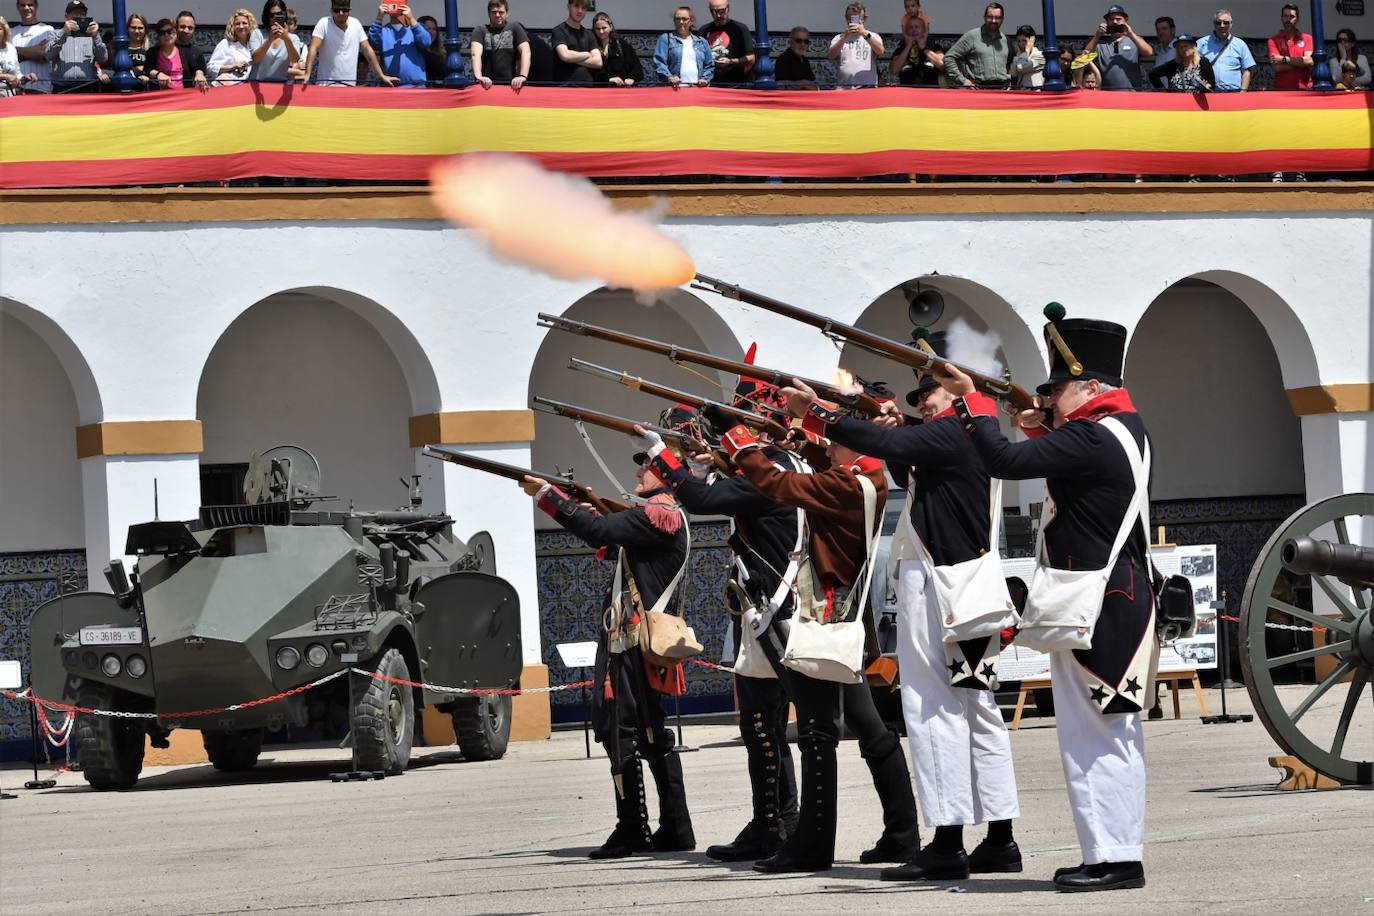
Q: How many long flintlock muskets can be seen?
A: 5